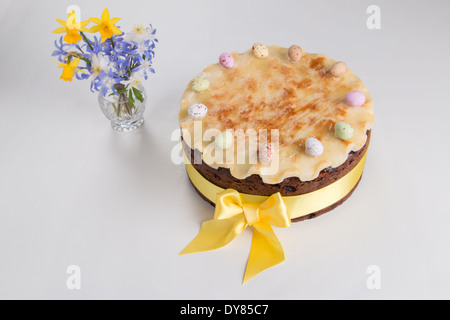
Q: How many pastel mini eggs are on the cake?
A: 11